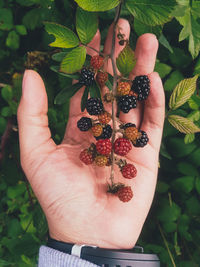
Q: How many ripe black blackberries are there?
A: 8